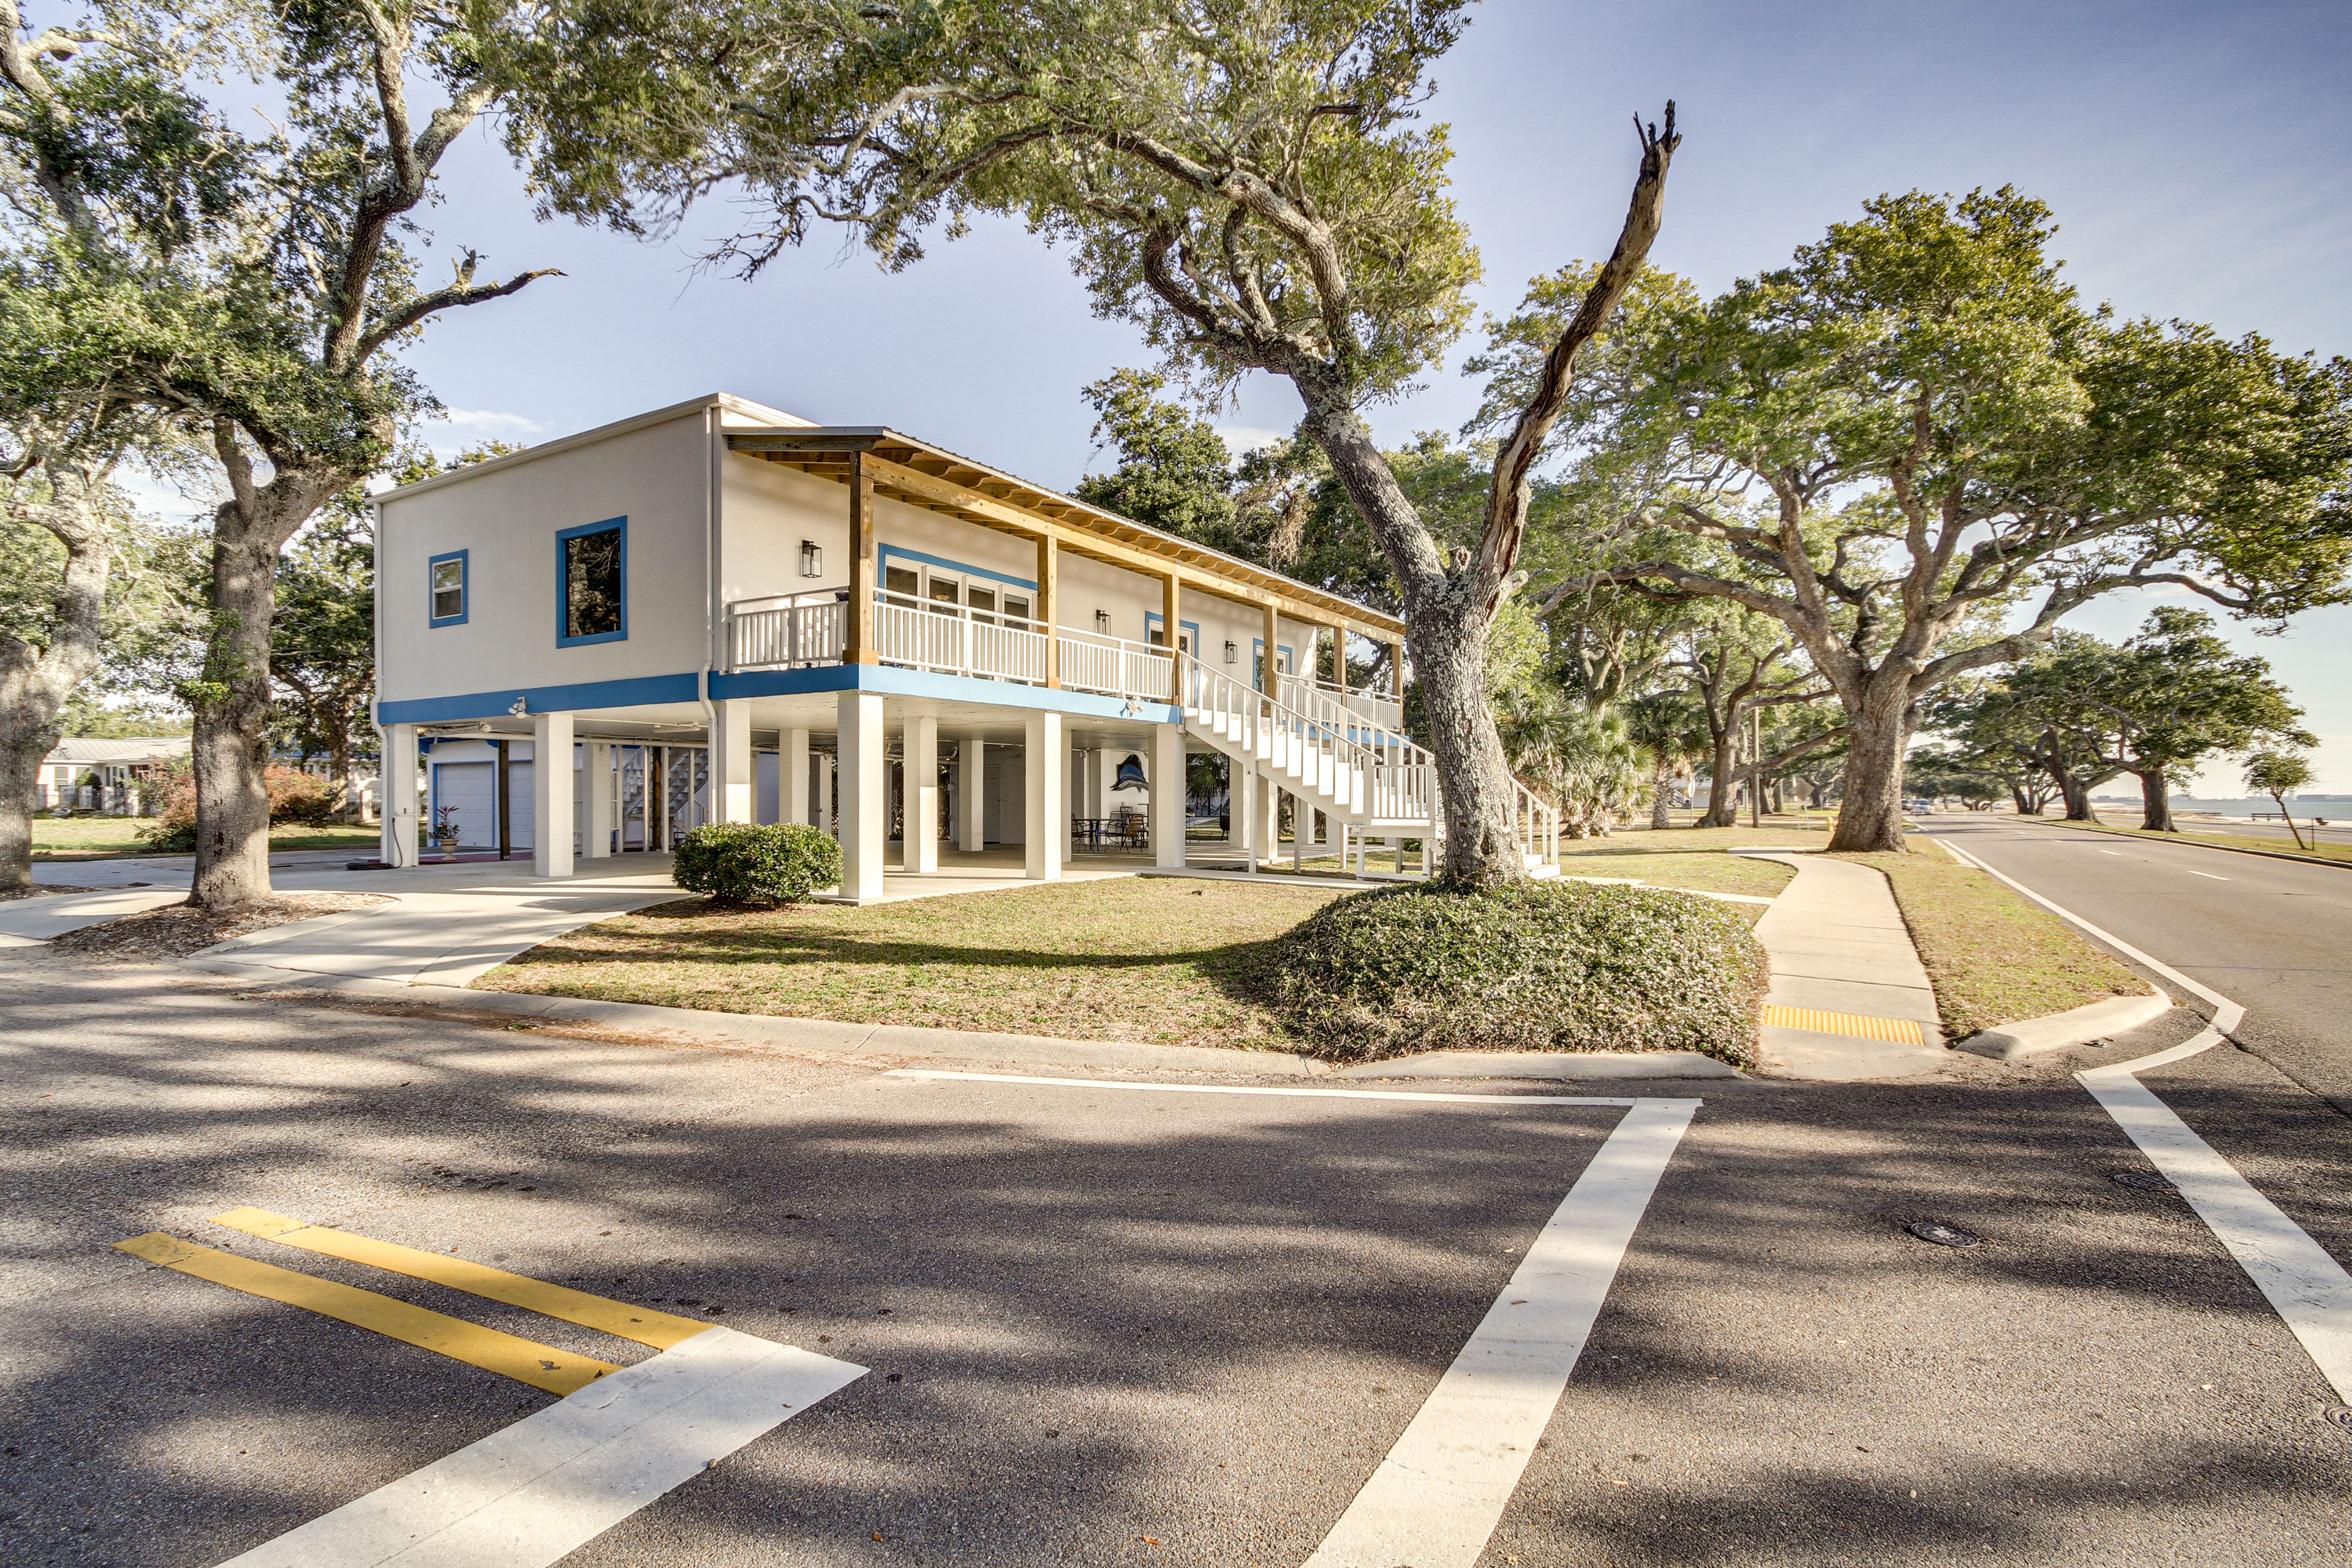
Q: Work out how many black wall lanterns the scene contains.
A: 3